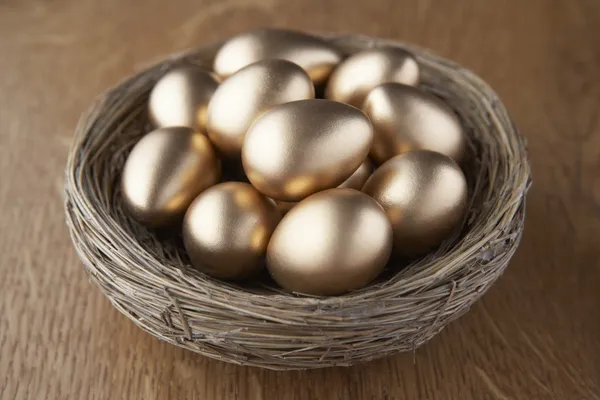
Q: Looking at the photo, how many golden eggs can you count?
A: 11